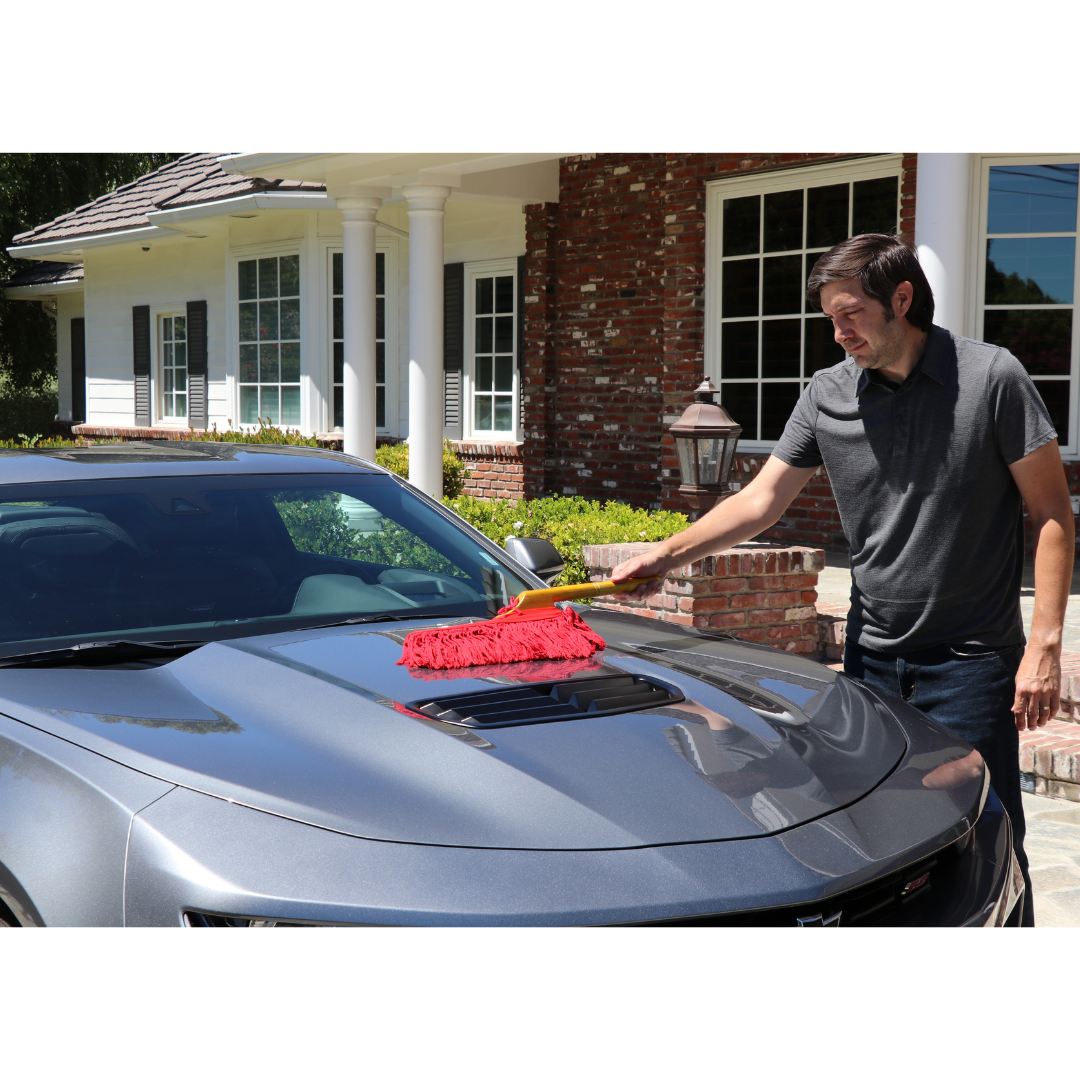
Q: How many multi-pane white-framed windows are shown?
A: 6